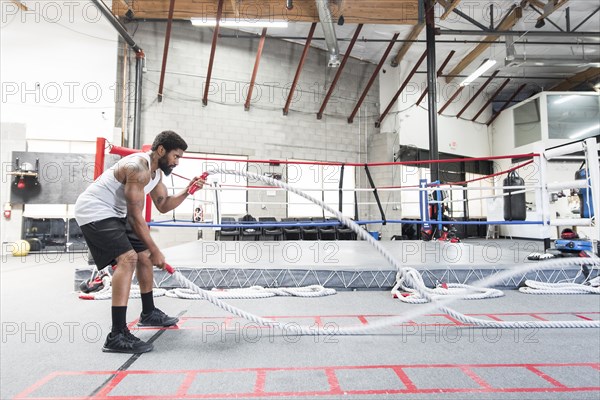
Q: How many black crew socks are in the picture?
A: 2